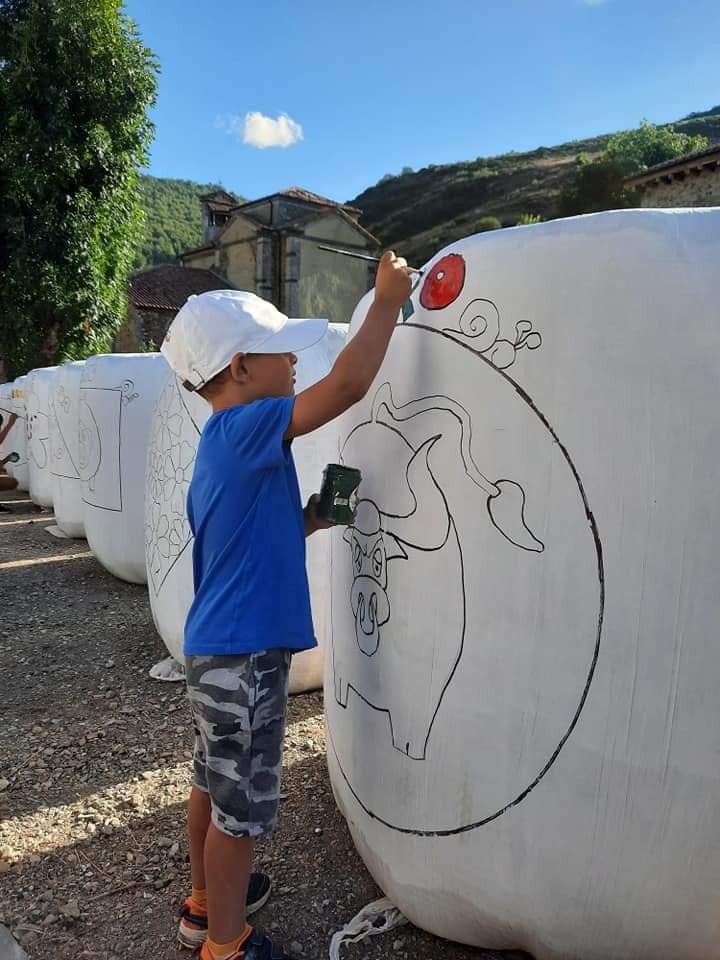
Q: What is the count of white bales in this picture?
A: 7